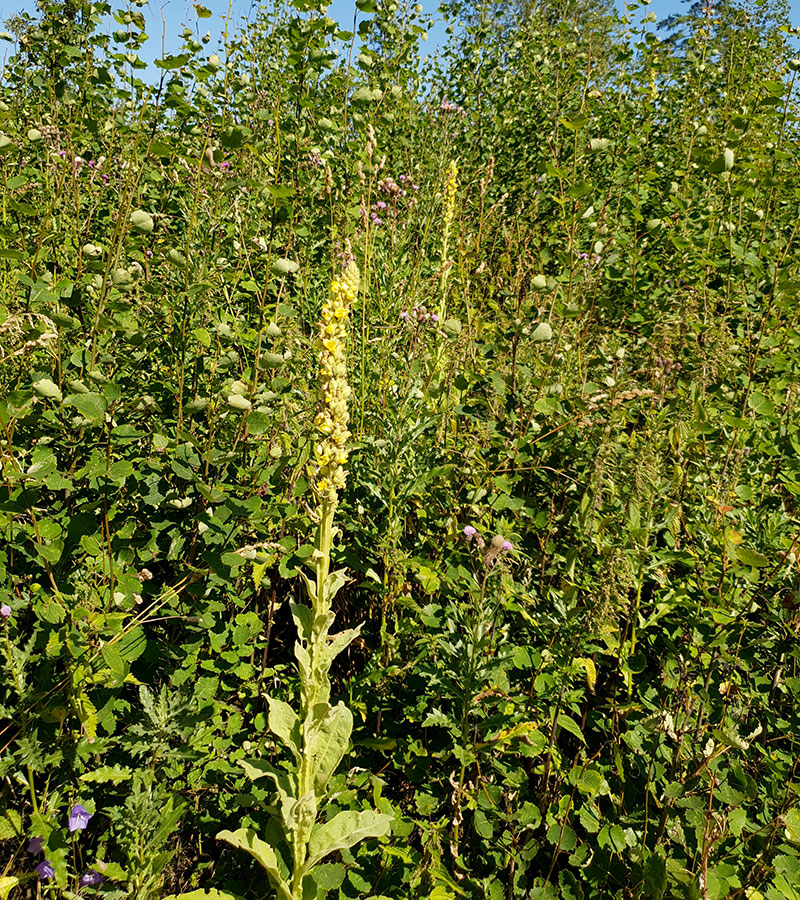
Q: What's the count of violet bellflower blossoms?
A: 4